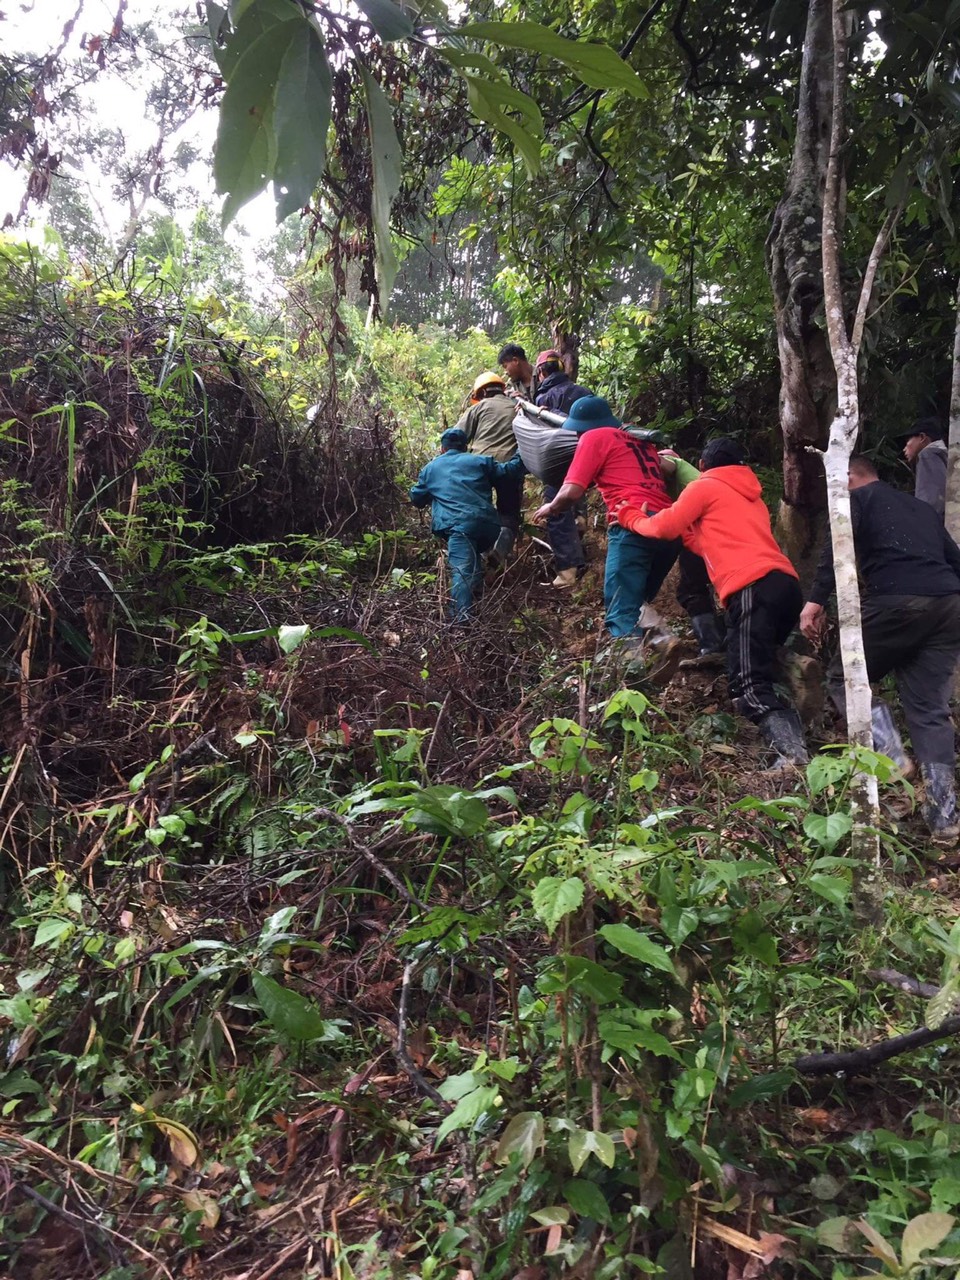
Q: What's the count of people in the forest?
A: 9